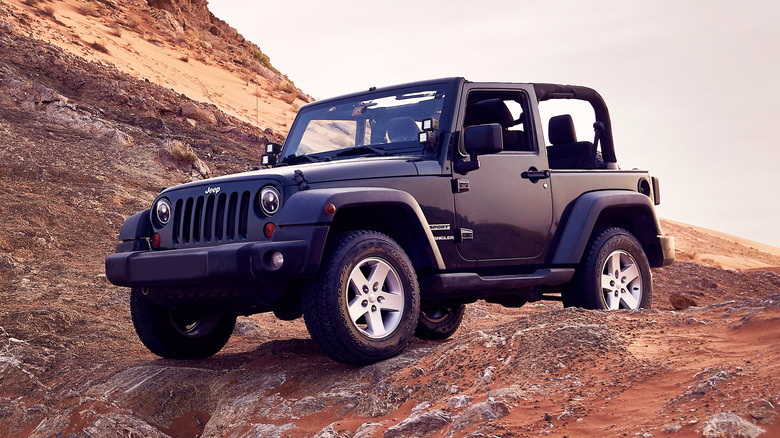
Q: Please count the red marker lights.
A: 3